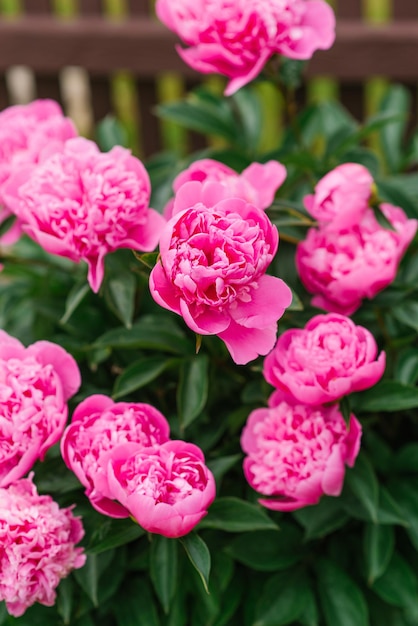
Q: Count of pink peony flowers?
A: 13